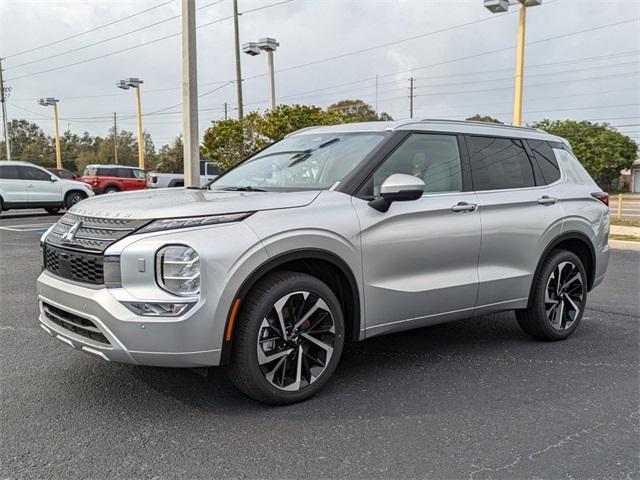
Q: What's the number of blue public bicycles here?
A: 0